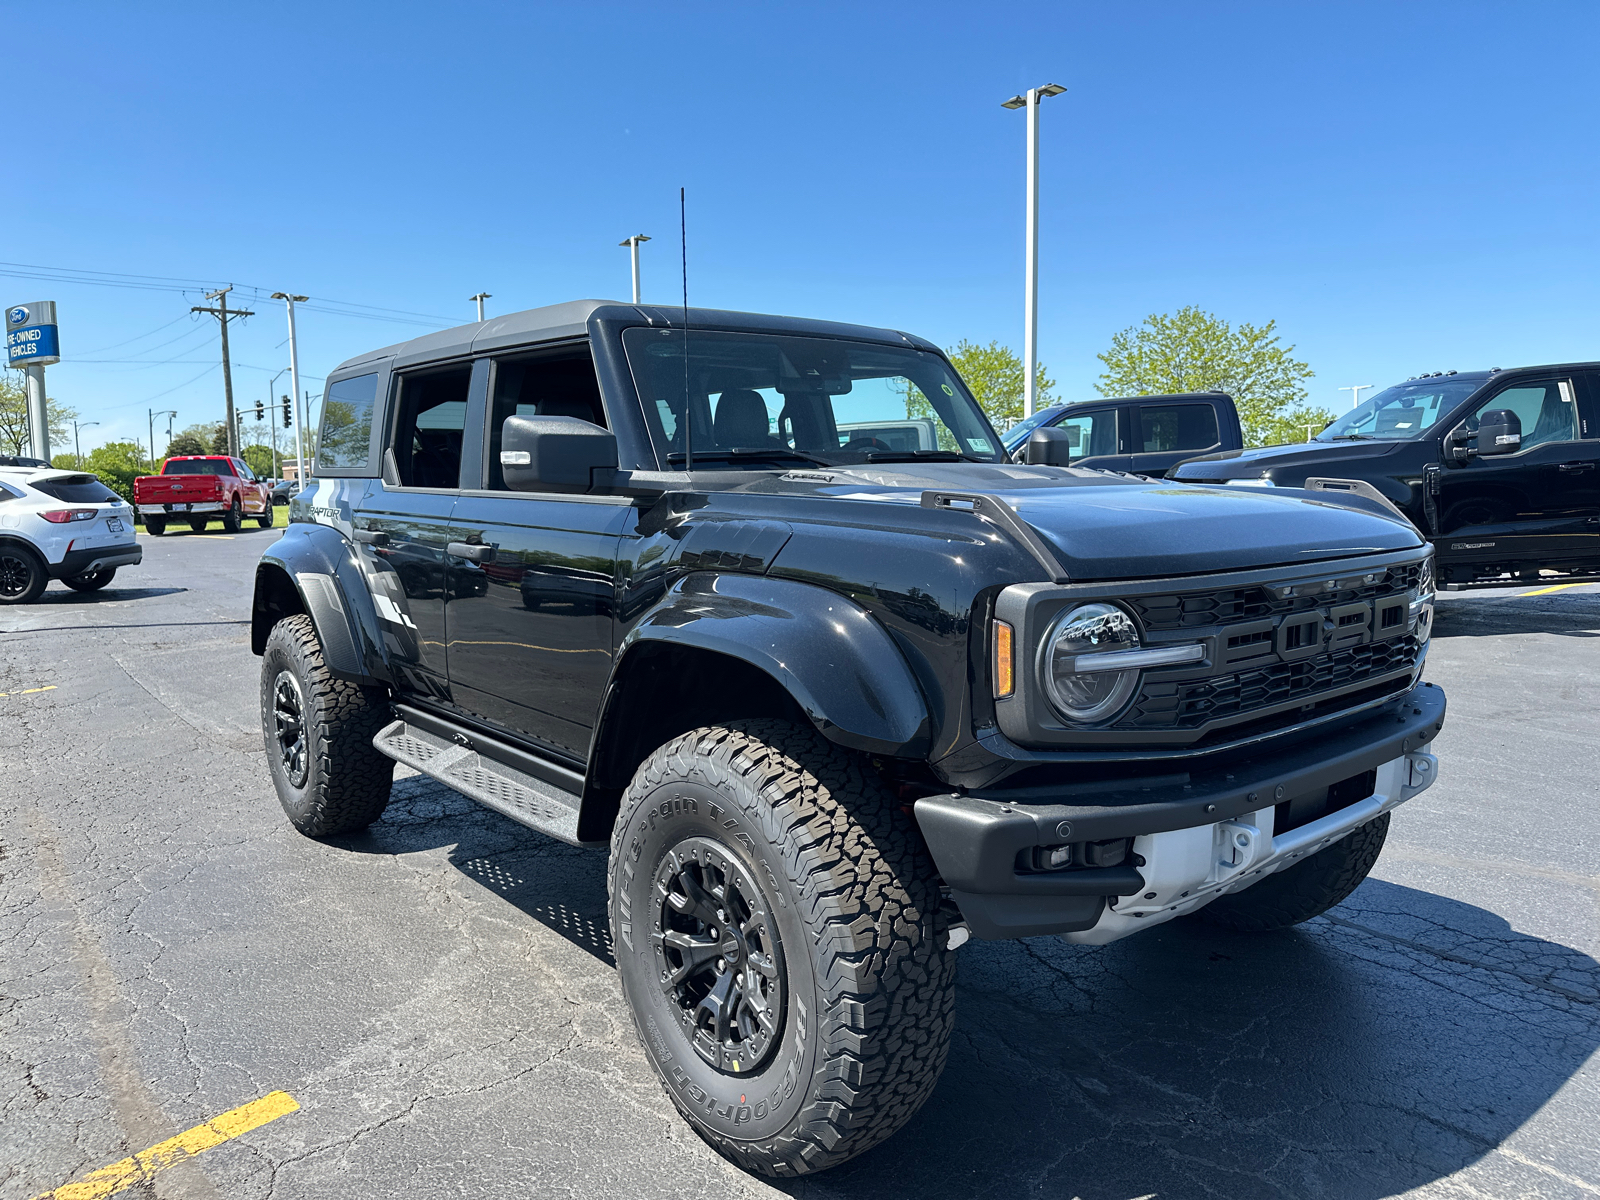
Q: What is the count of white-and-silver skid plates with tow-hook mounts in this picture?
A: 1